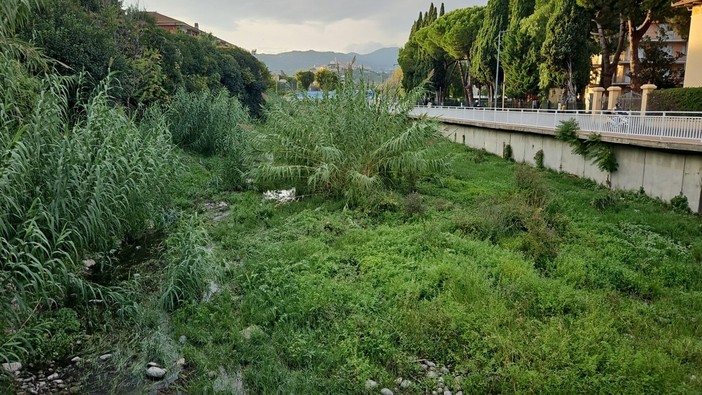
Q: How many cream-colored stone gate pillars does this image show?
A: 3